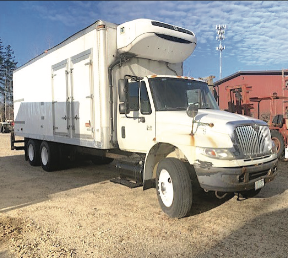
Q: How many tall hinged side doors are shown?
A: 2